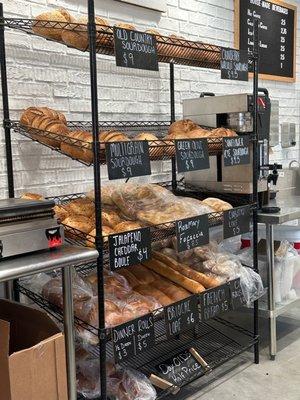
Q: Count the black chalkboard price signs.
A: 13